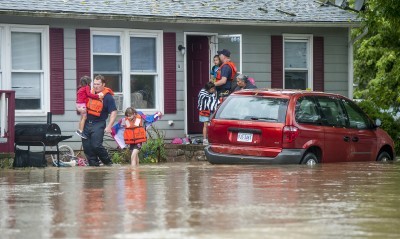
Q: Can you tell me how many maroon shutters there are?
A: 5